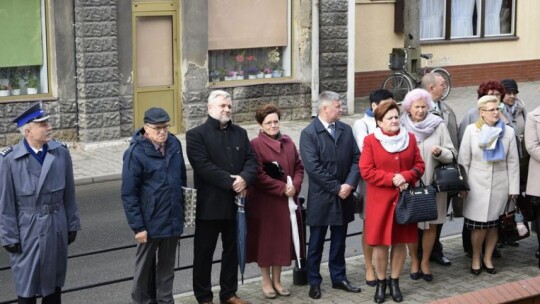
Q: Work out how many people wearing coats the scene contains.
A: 13